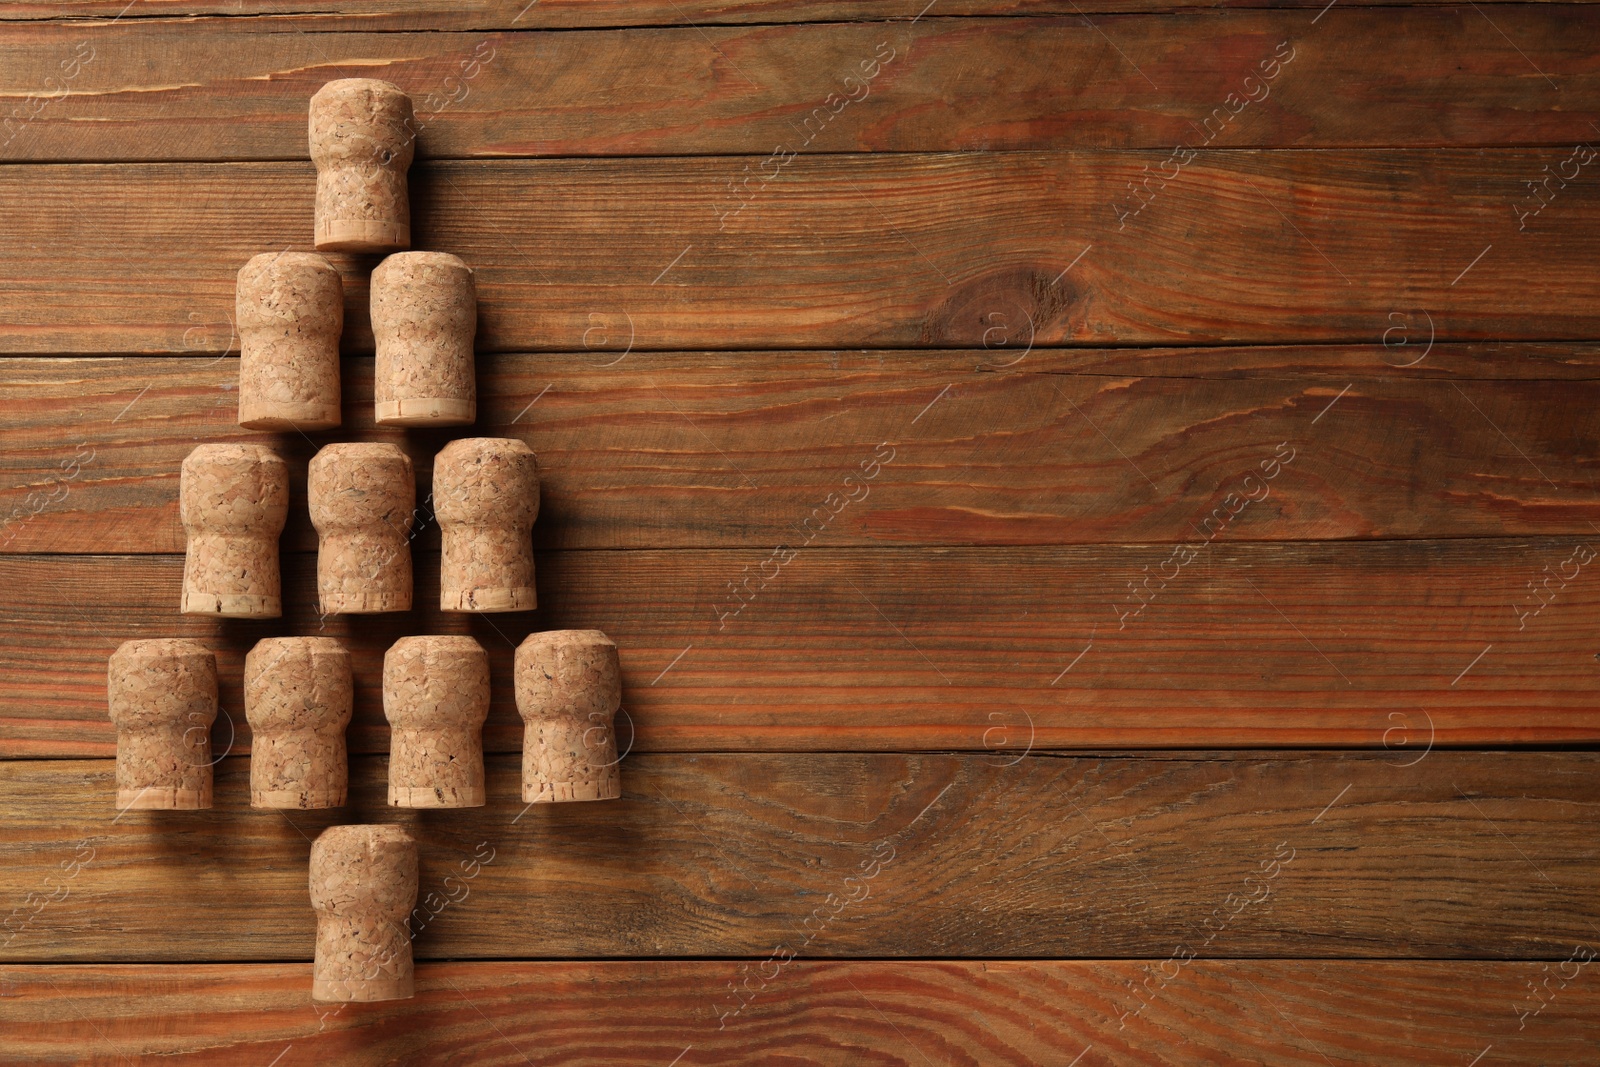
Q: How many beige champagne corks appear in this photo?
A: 11